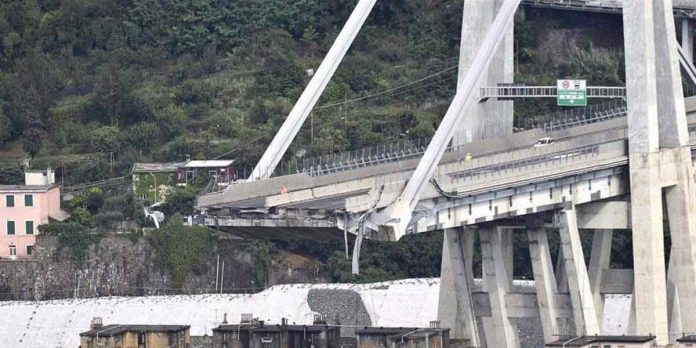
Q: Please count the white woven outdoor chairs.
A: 0